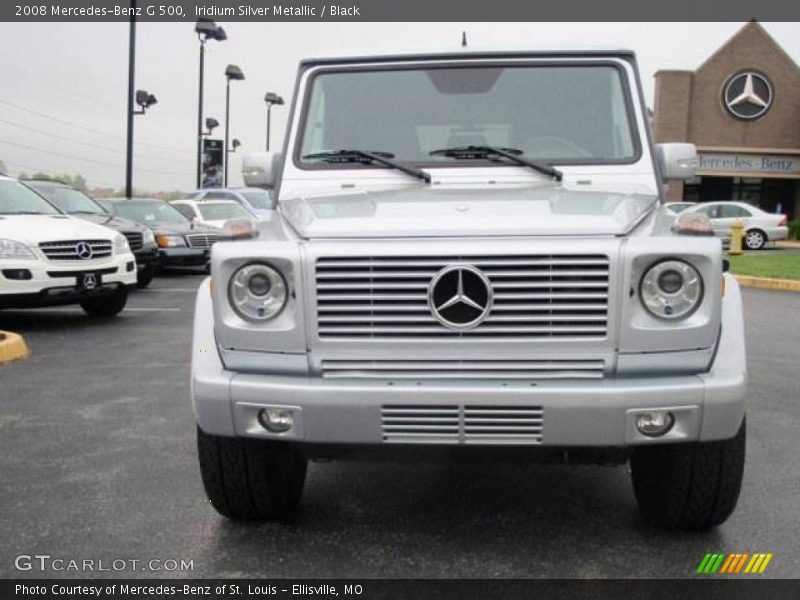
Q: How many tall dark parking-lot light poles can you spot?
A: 4